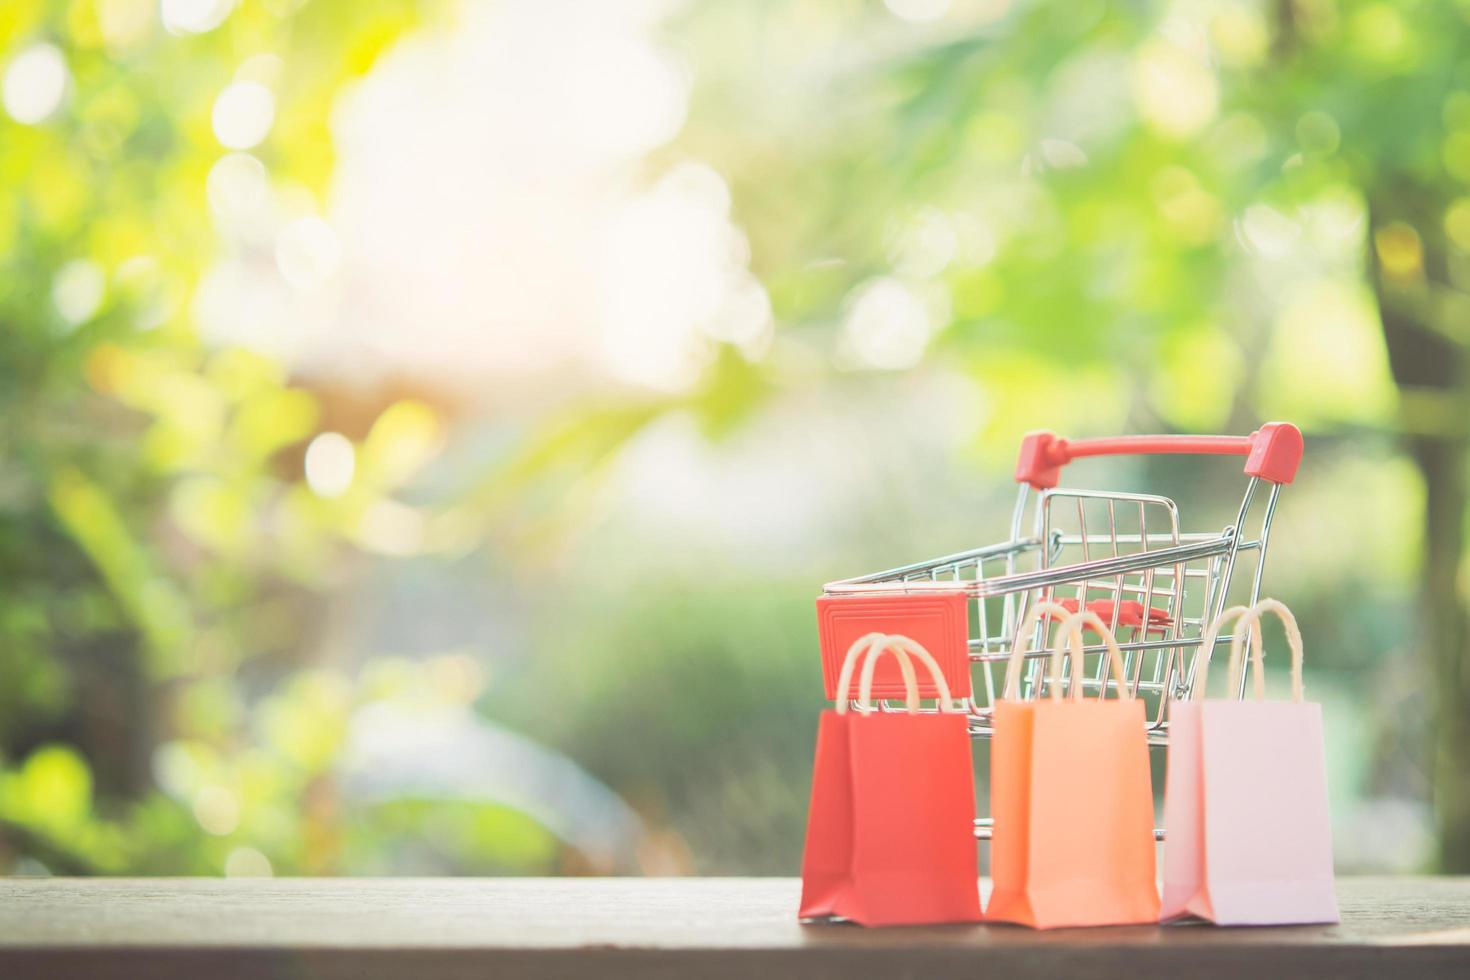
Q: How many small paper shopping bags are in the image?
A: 3